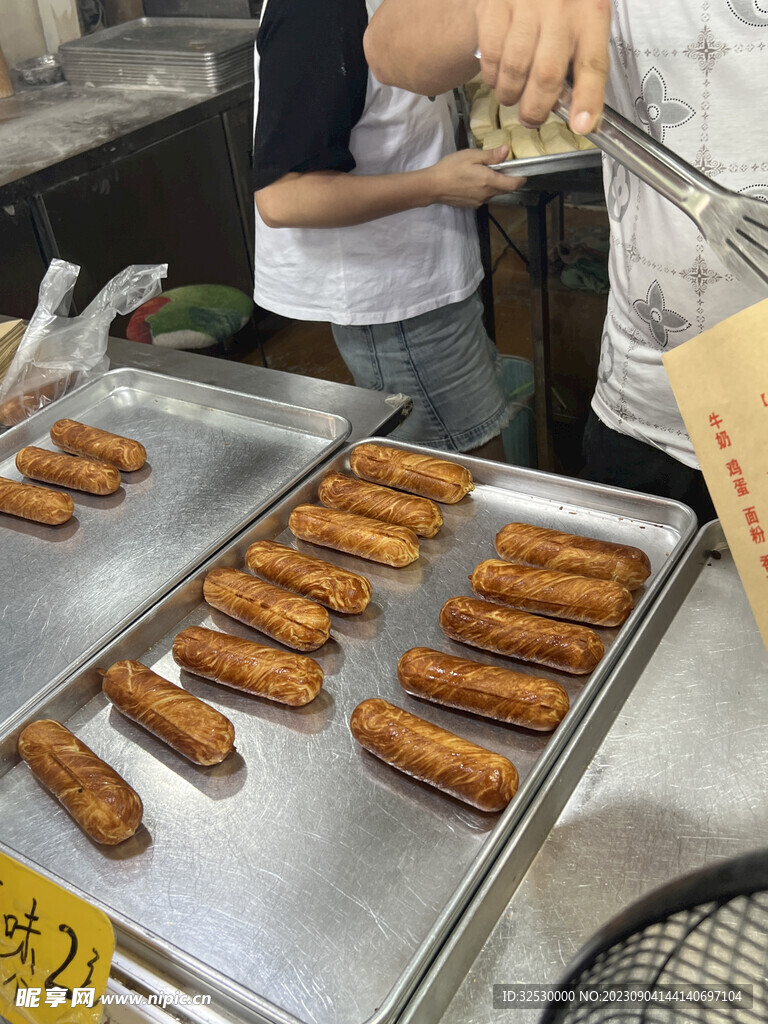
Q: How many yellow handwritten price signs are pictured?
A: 1